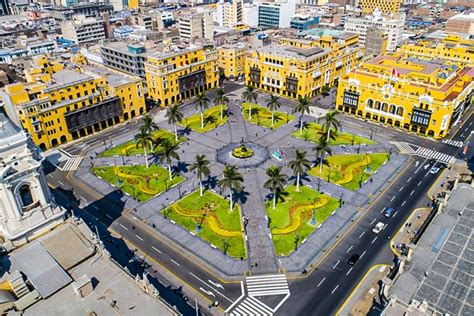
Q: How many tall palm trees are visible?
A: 15